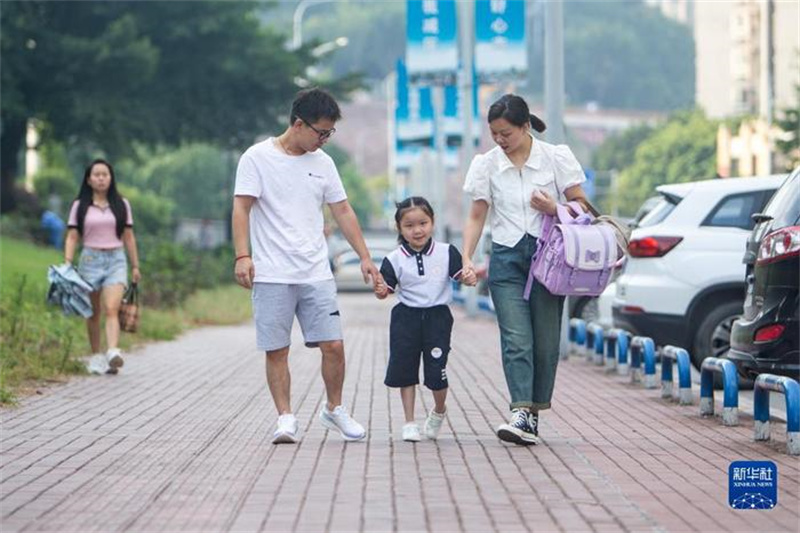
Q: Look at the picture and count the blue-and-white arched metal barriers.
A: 7